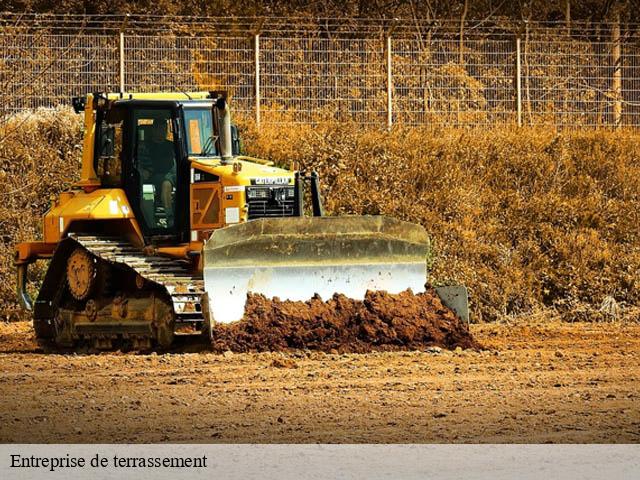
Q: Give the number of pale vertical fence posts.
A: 4